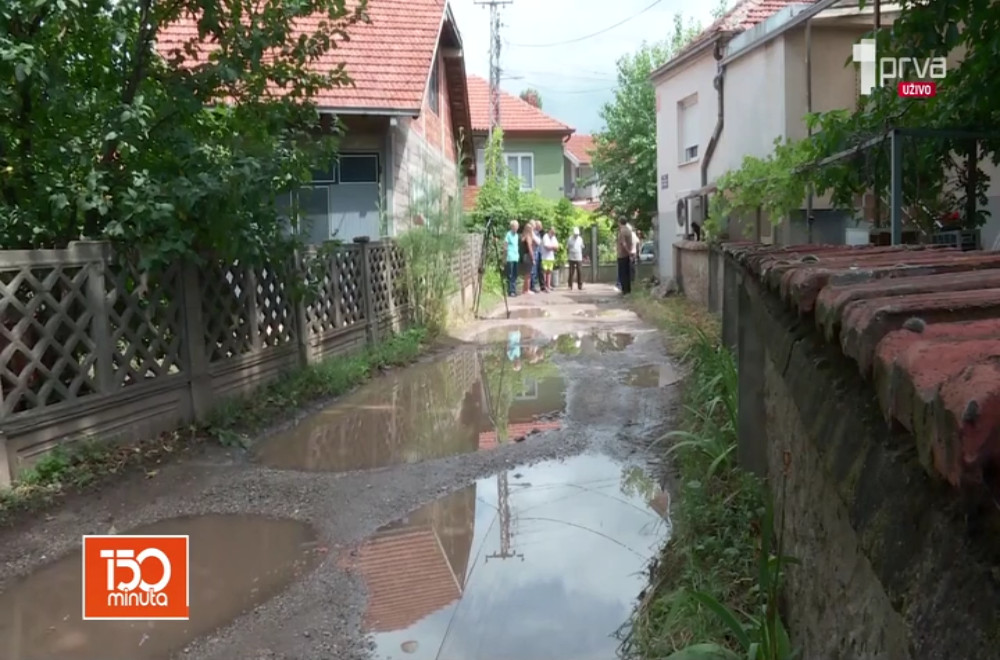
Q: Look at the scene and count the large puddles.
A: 3